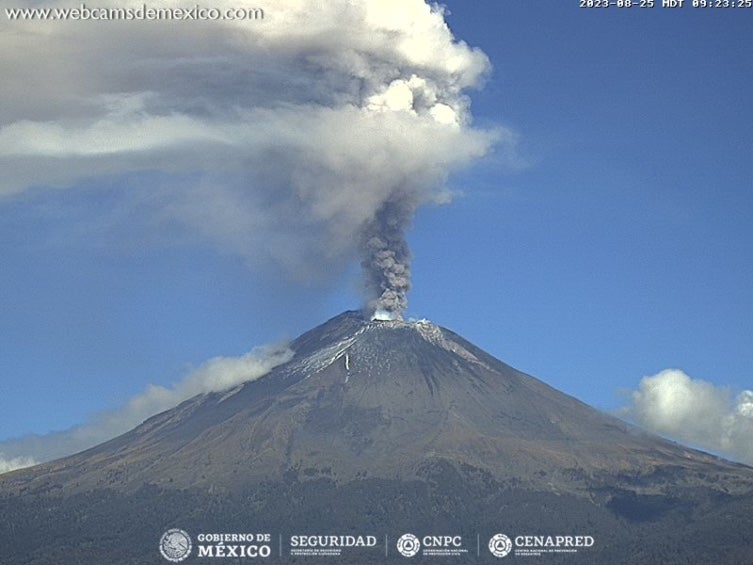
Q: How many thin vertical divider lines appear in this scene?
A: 3